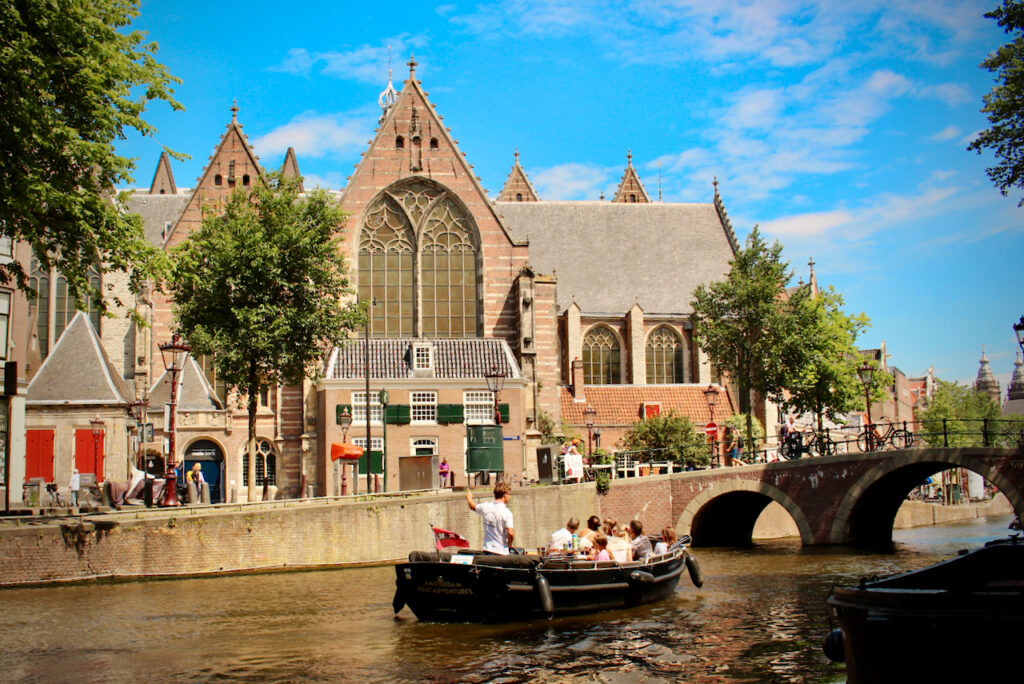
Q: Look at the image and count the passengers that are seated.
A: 7